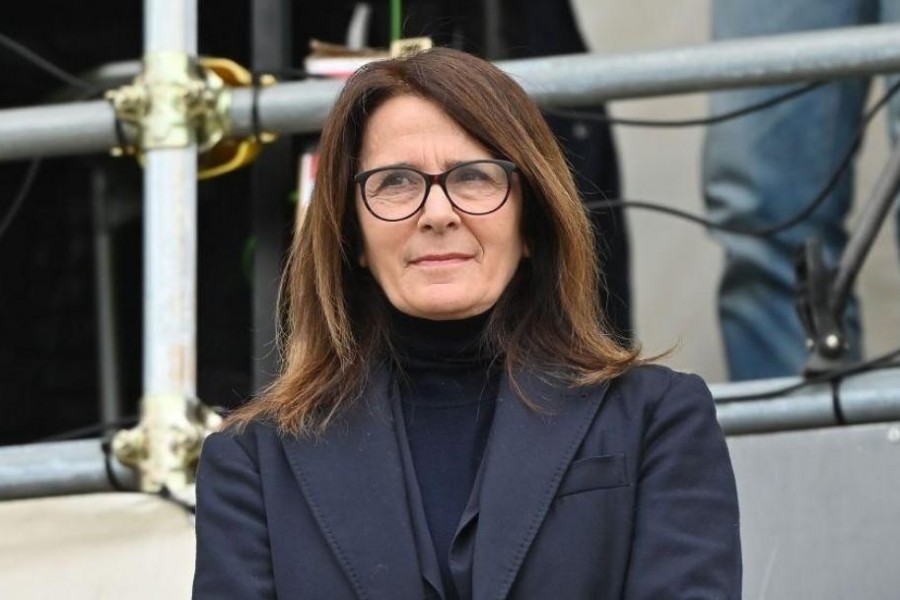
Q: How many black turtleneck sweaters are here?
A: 1